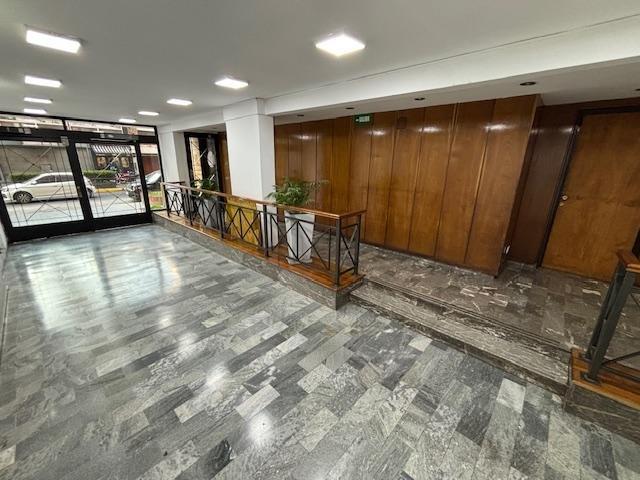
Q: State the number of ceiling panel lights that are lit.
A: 9